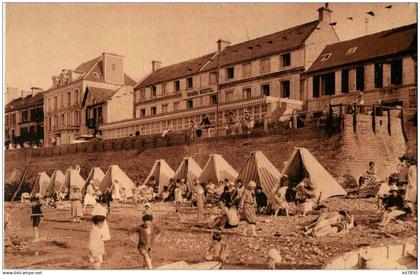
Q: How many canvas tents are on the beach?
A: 10